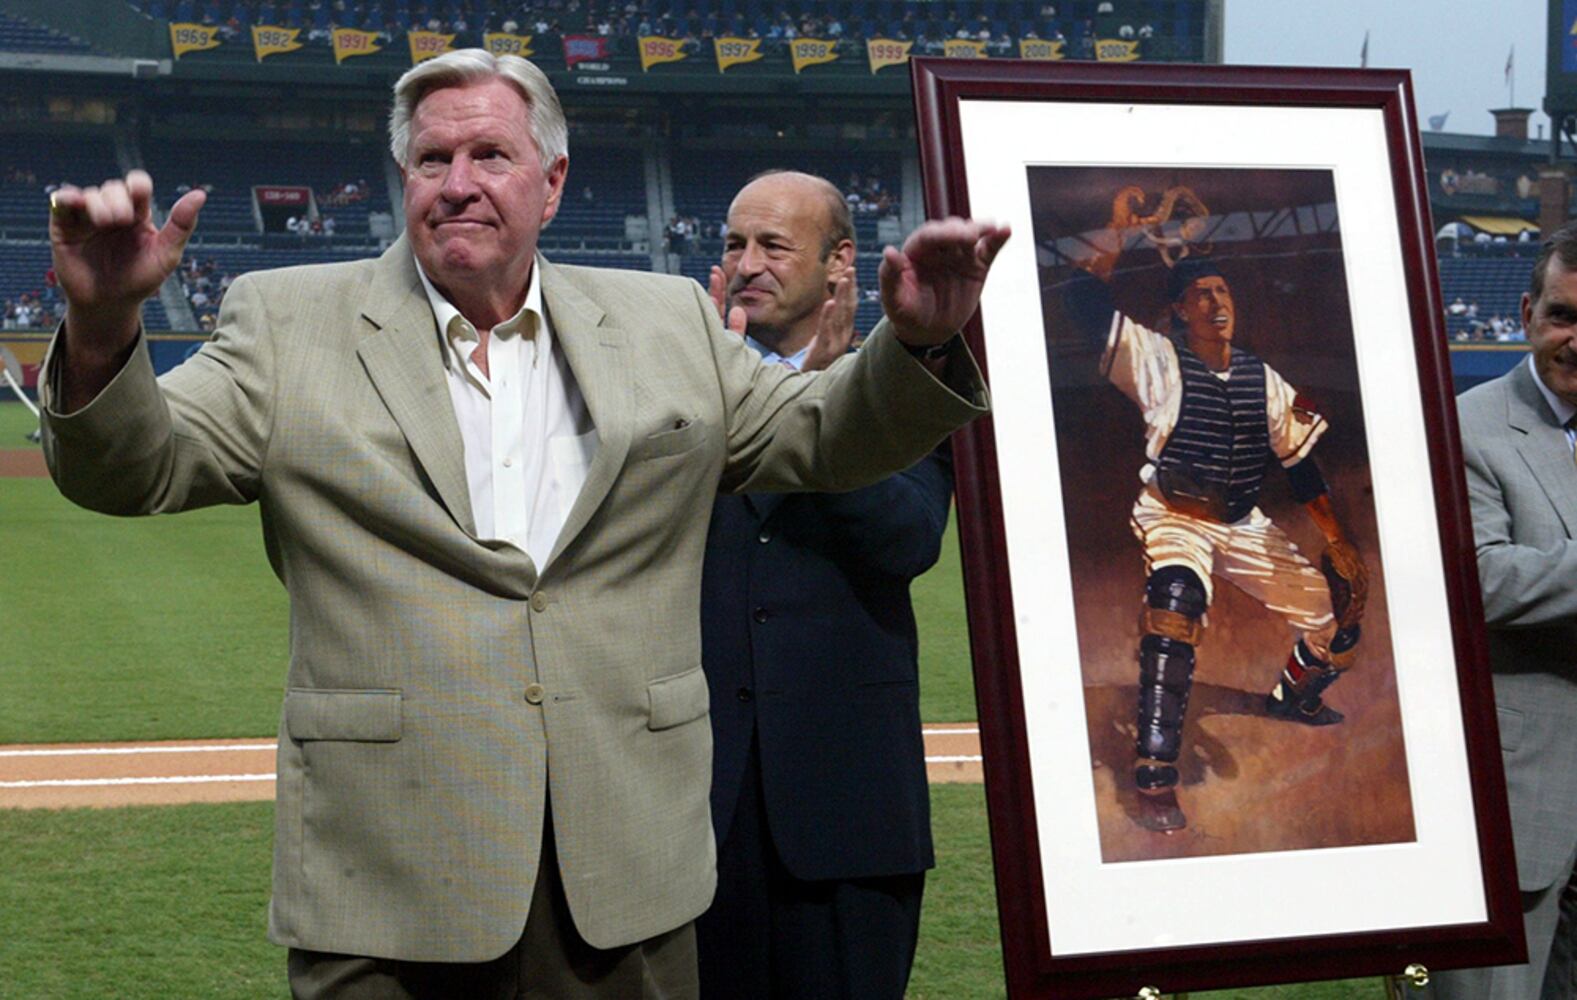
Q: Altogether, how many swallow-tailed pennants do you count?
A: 13